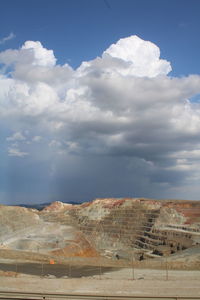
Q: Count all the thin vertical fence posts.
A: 6